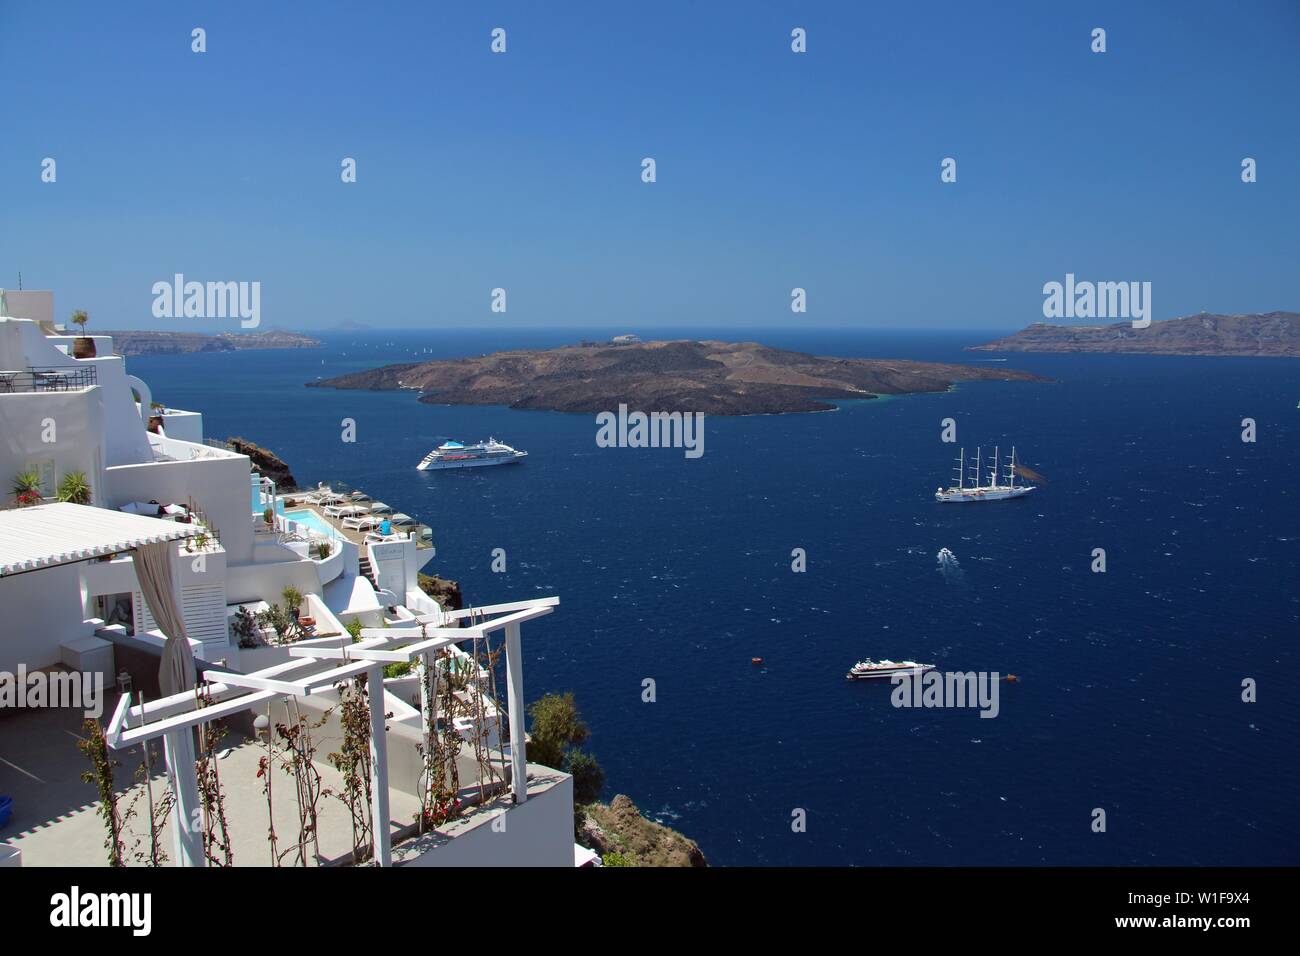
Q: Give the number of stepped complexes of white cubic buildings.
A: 1